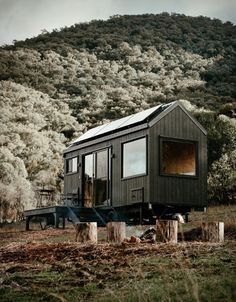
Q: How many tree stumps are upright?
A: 4